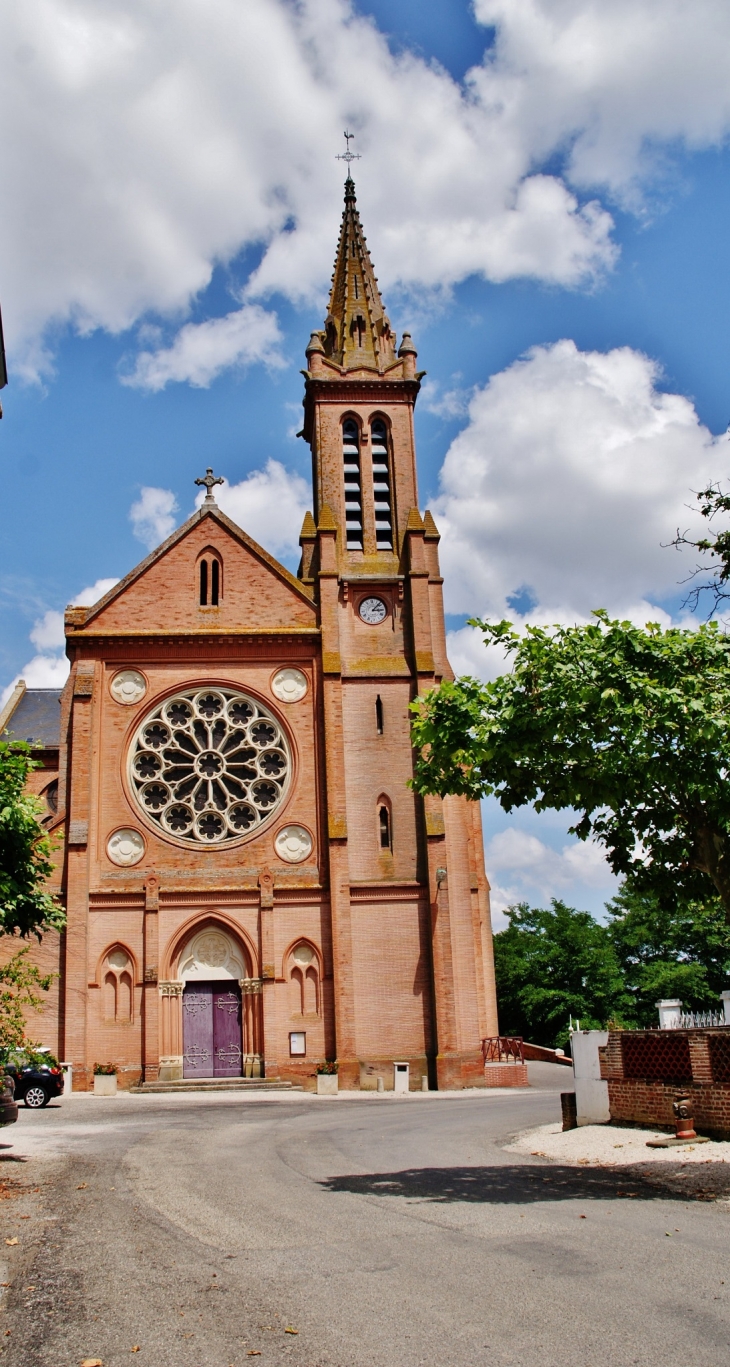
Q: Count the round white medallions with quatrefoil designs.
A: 4